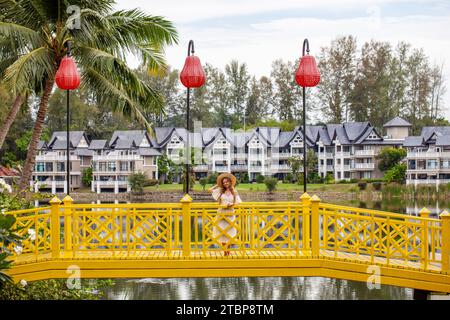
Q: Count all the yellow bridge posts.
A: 7